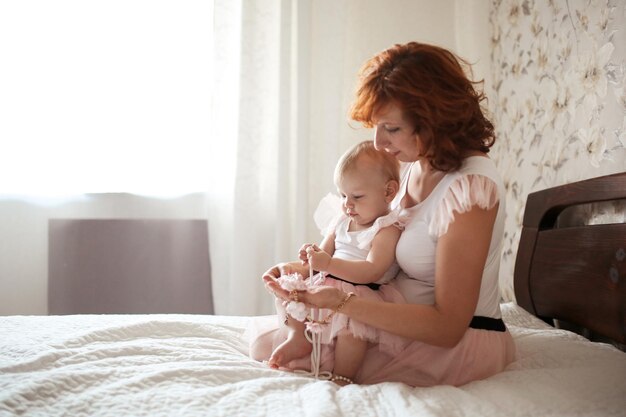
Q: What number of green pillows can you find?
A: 0